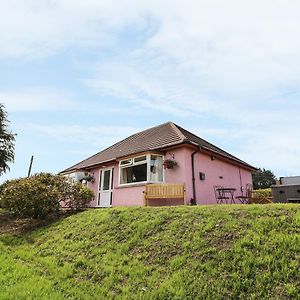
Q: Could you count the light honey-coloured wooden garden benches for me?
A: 1